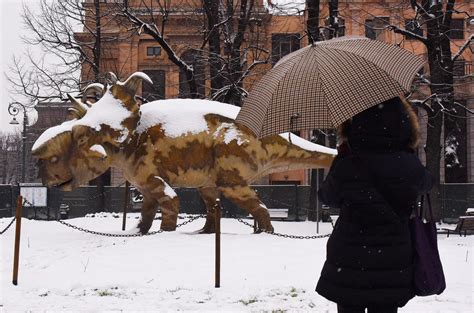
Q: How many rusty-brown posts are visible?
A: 3